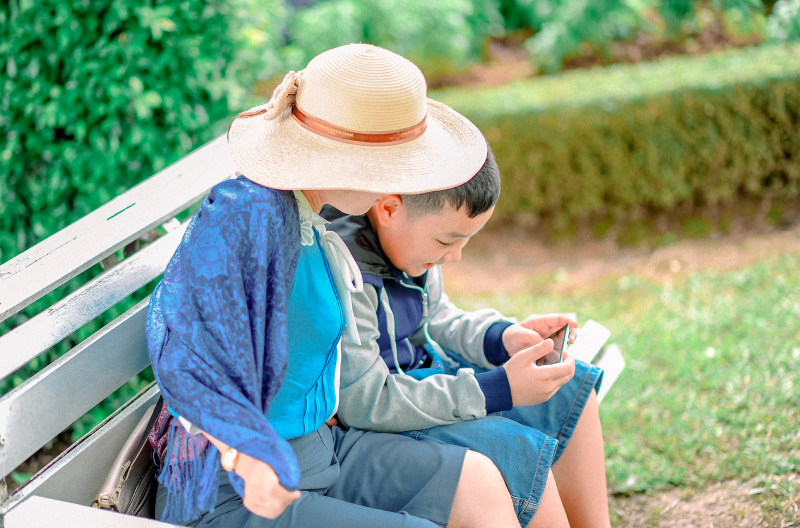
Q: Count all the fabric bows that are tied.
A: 2